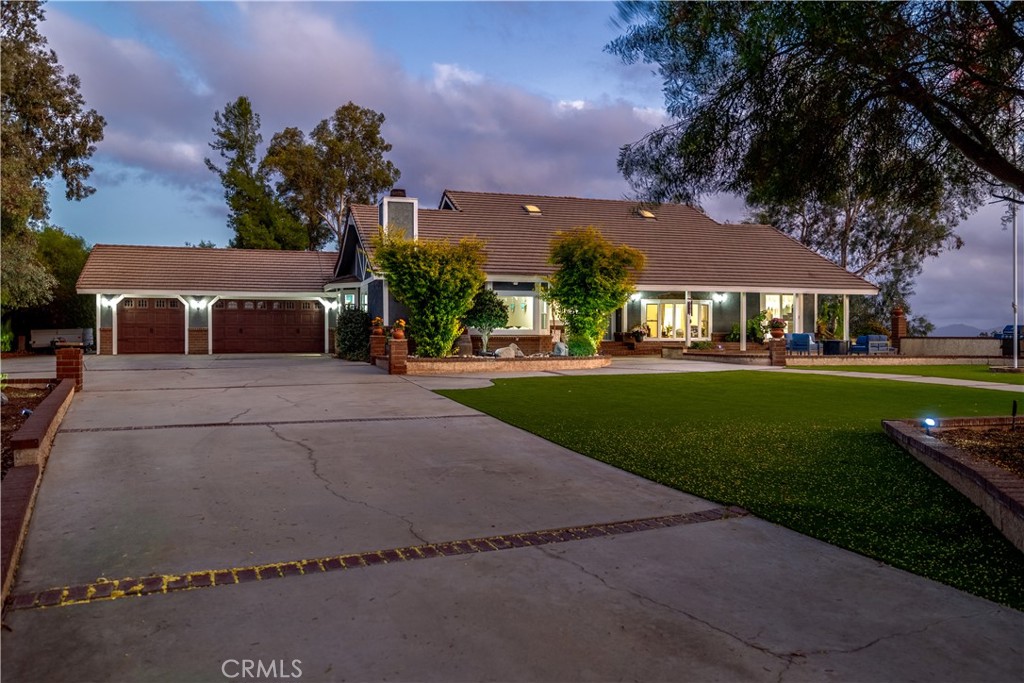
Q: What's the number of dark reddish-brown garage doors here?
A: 2